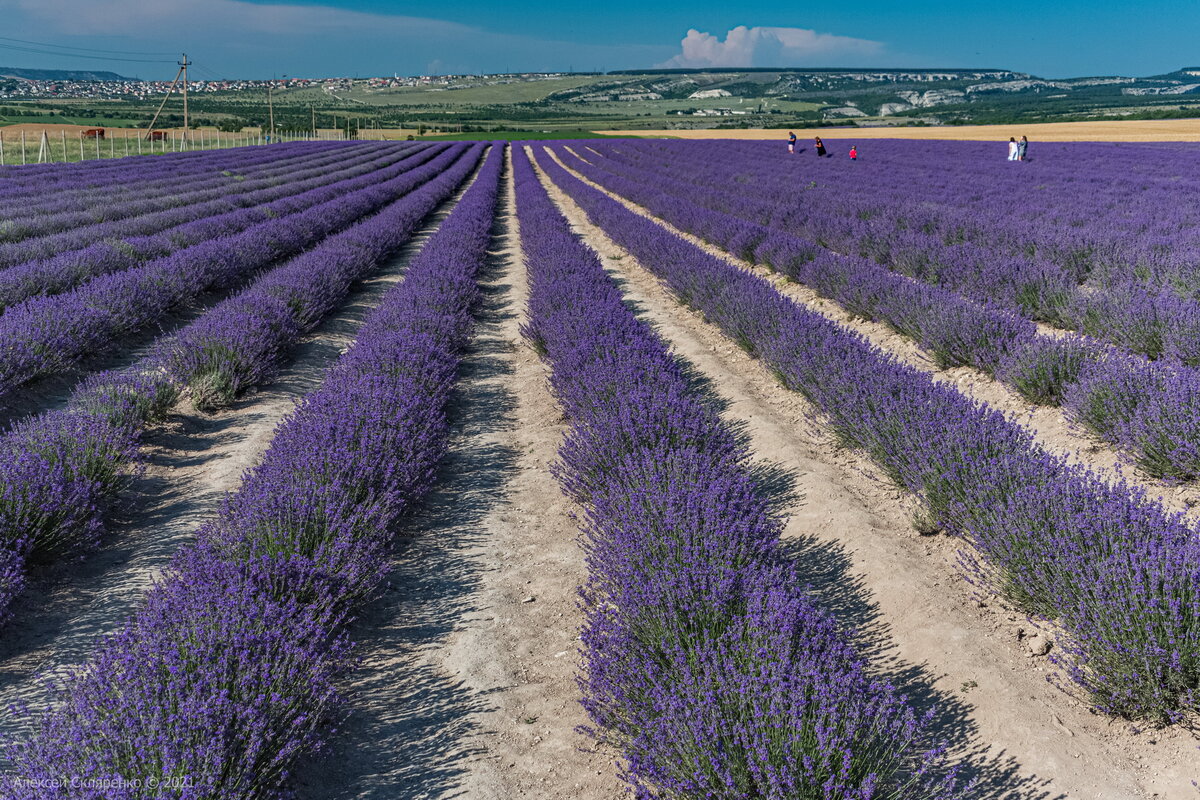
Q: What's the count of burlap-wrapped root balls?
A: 0